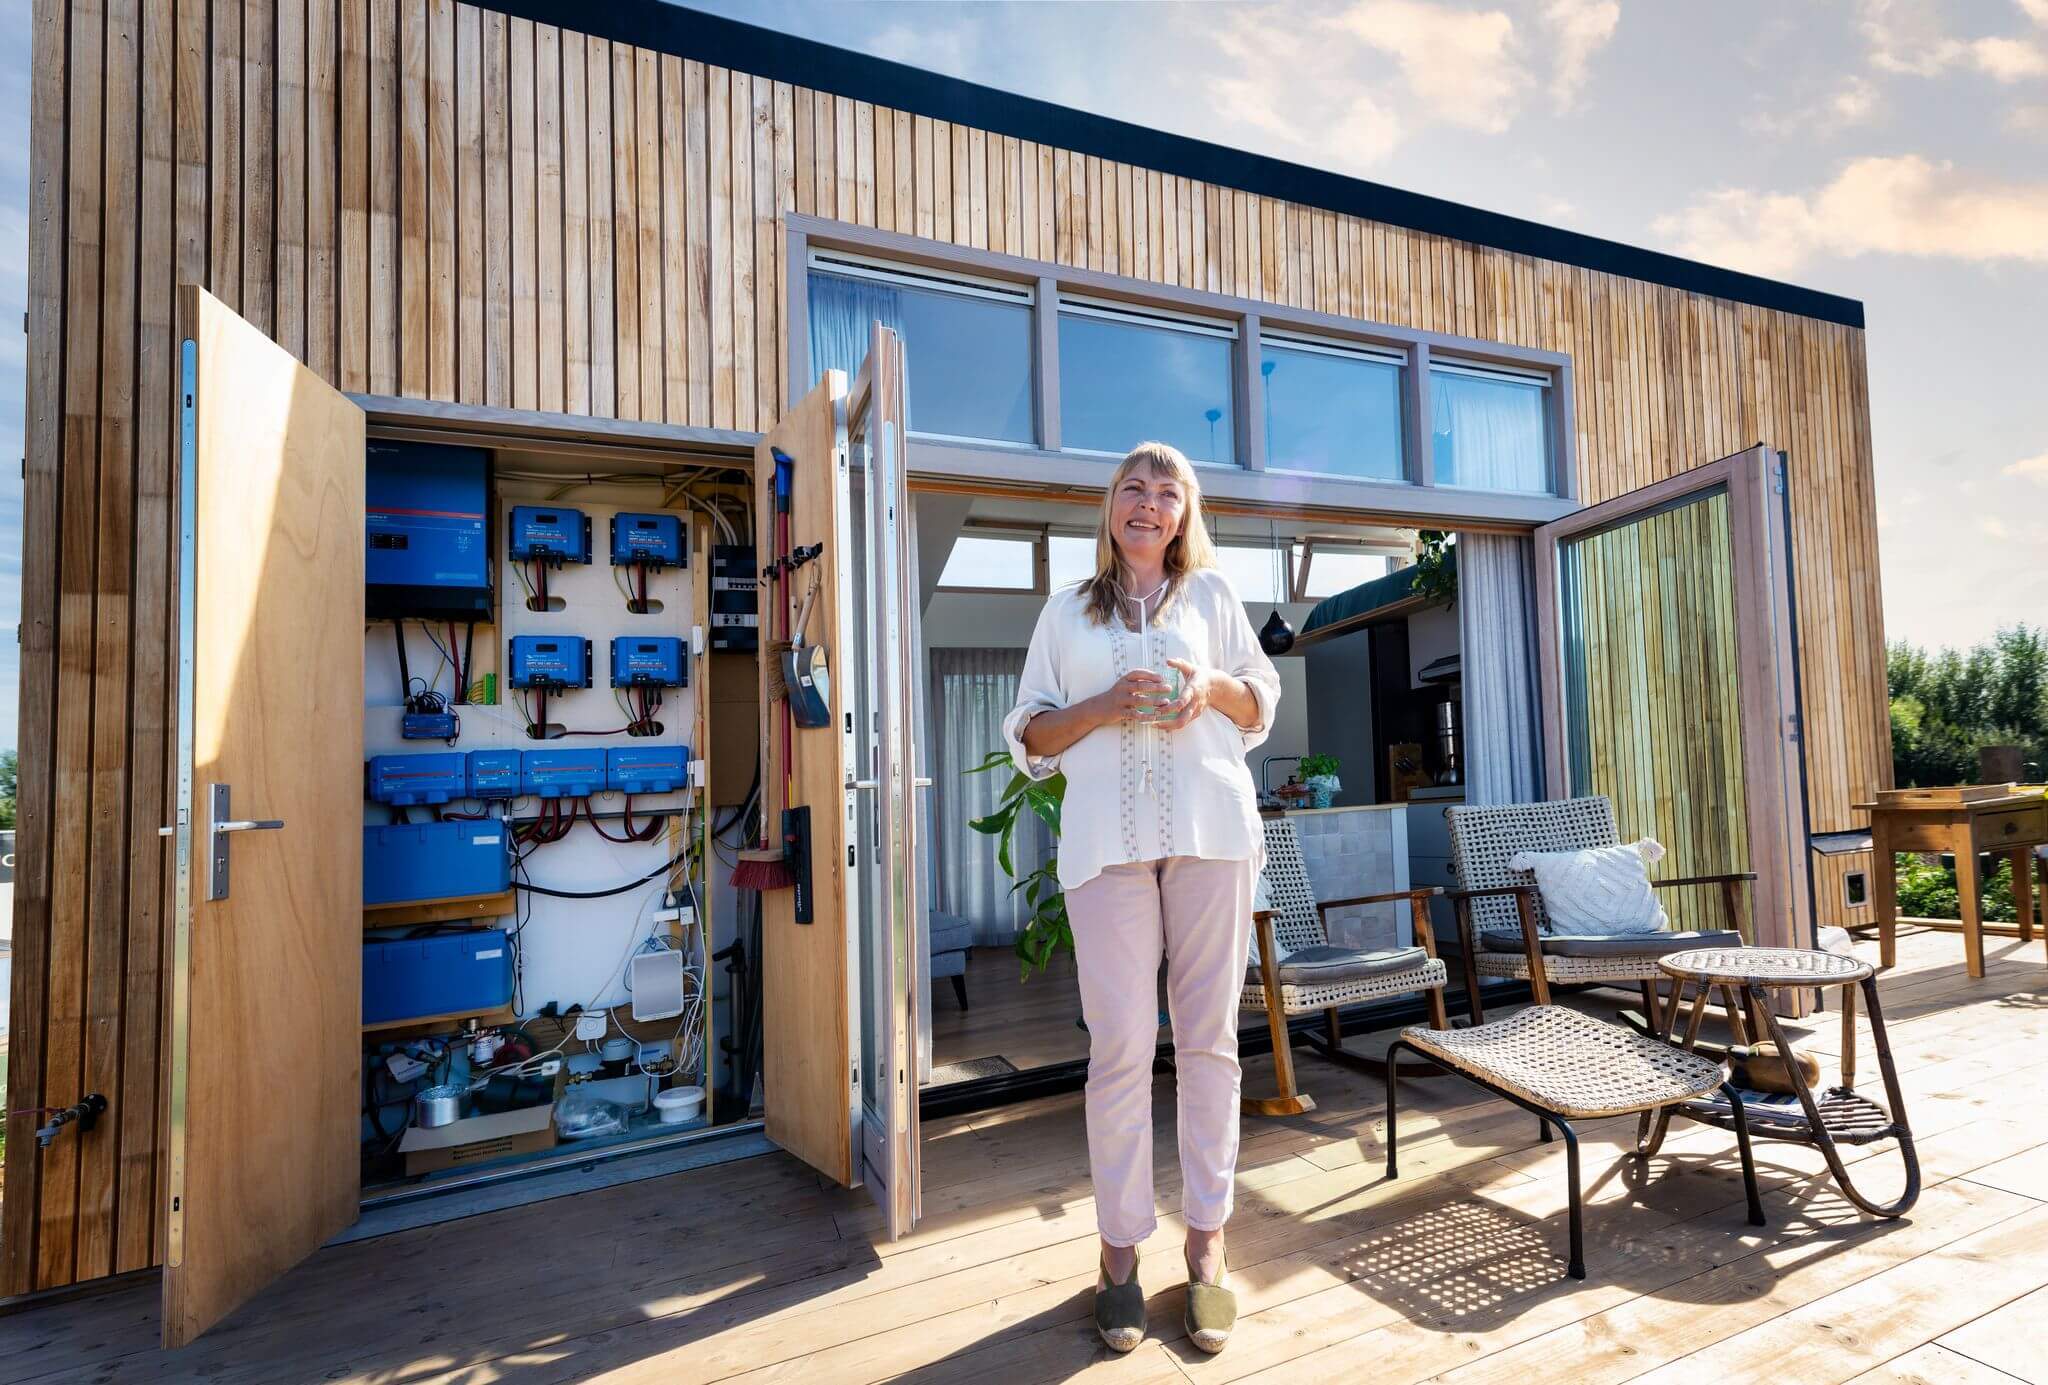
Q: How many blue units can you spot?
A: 12